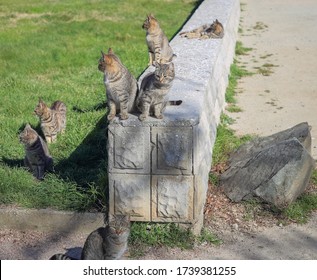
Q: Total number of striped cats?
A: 7